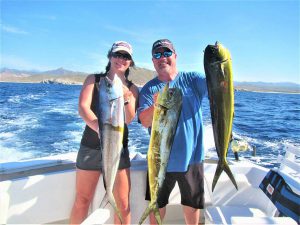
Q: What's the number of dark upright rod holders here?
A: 2